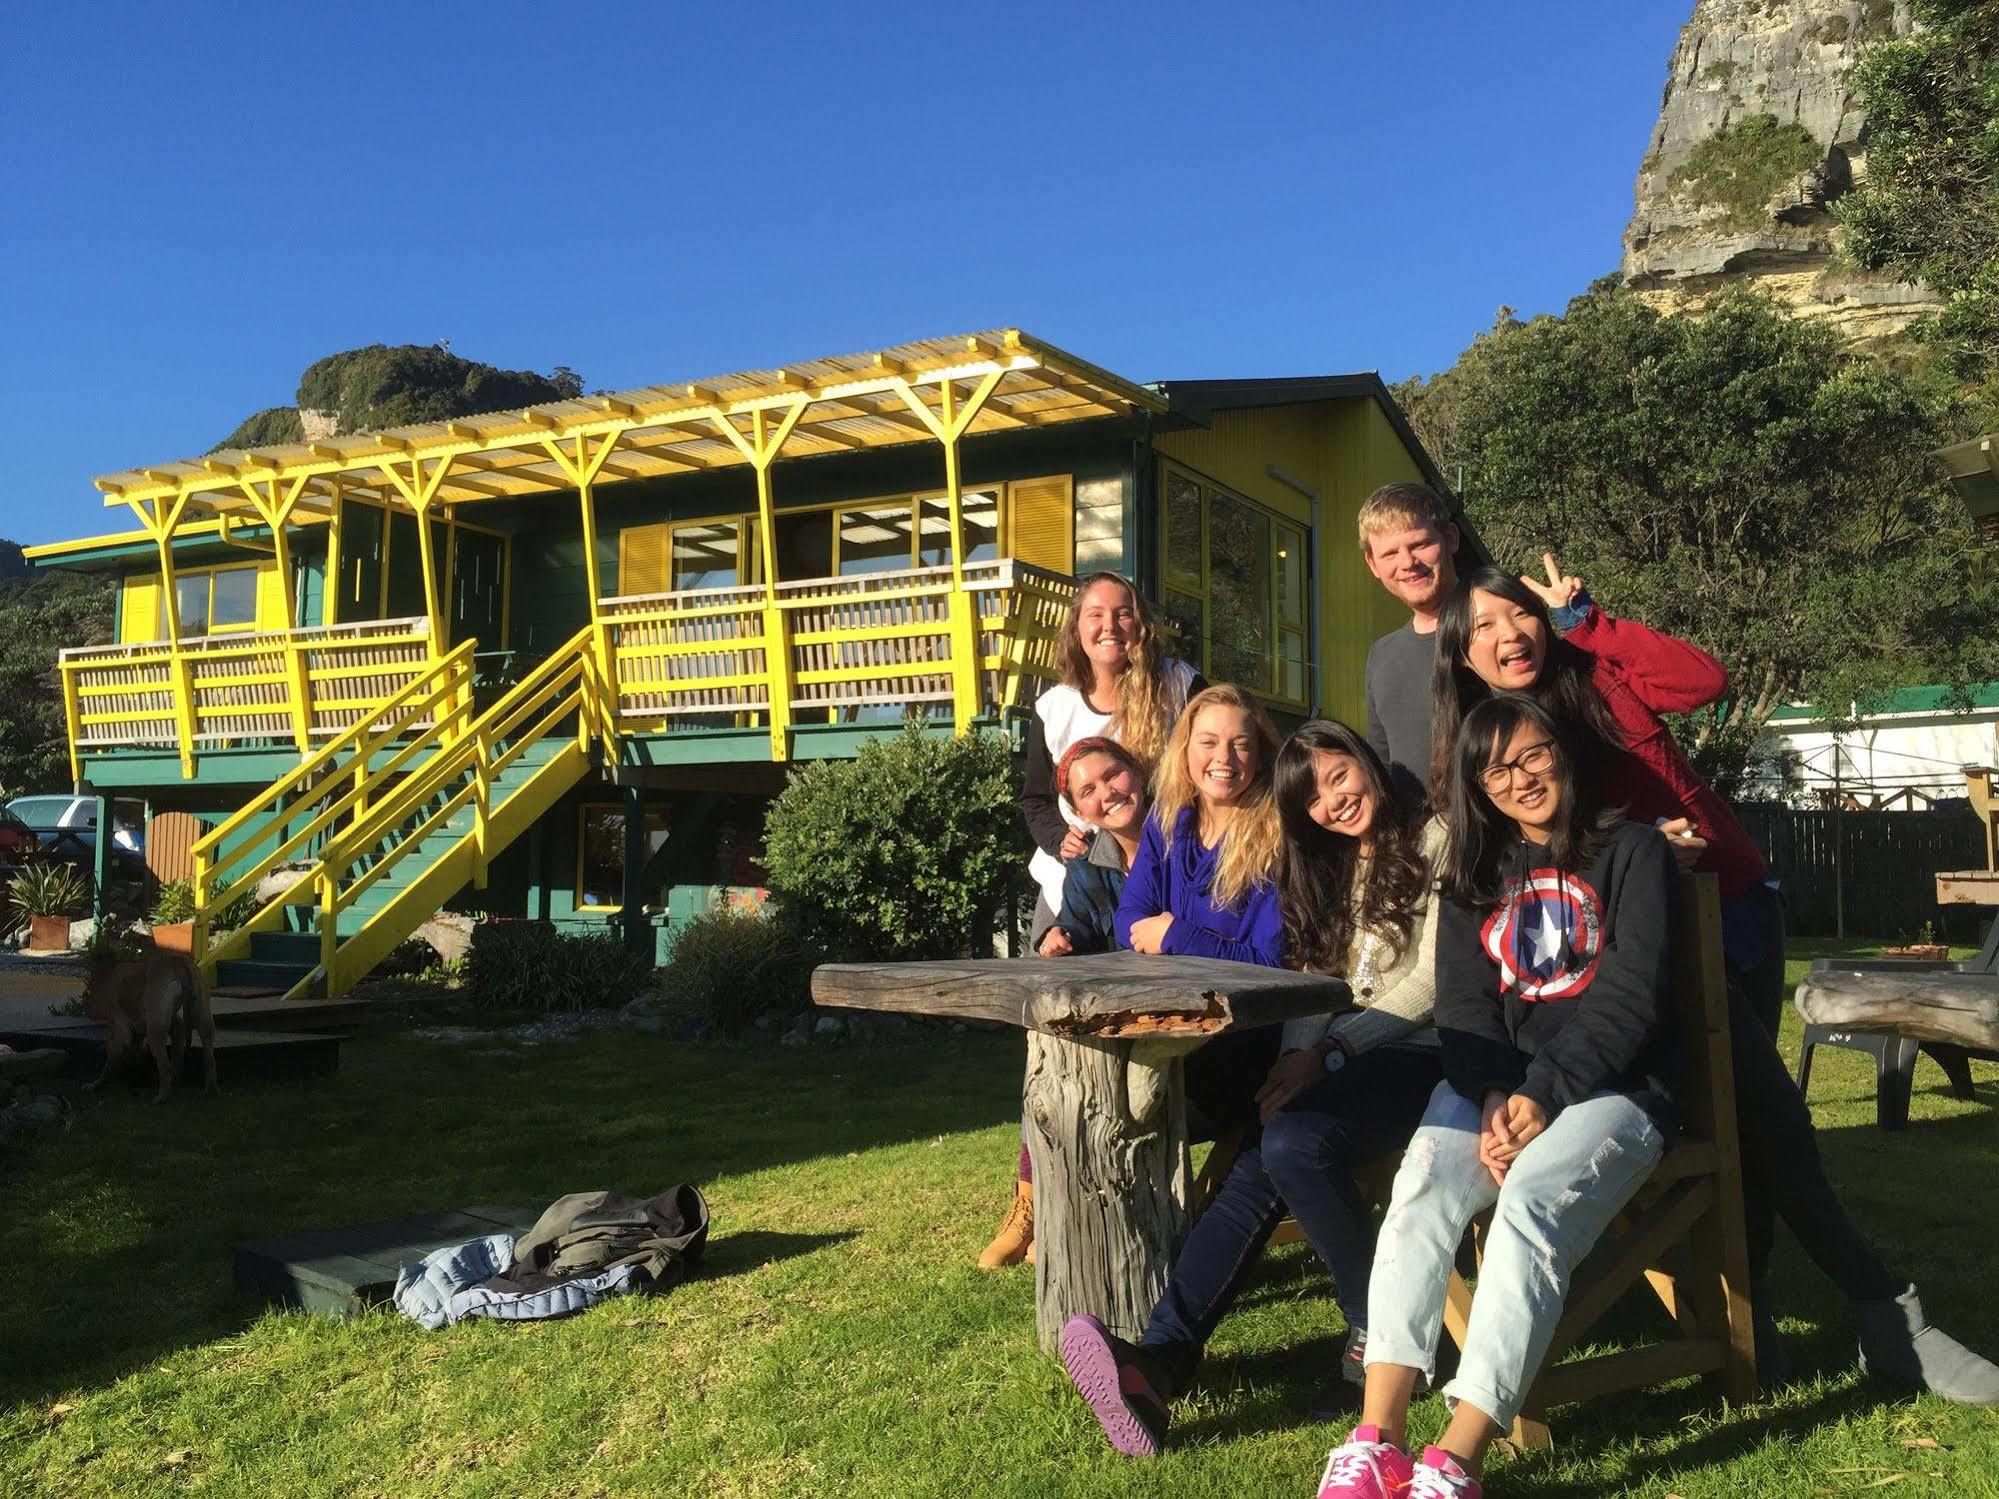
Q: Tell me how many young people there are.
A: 7